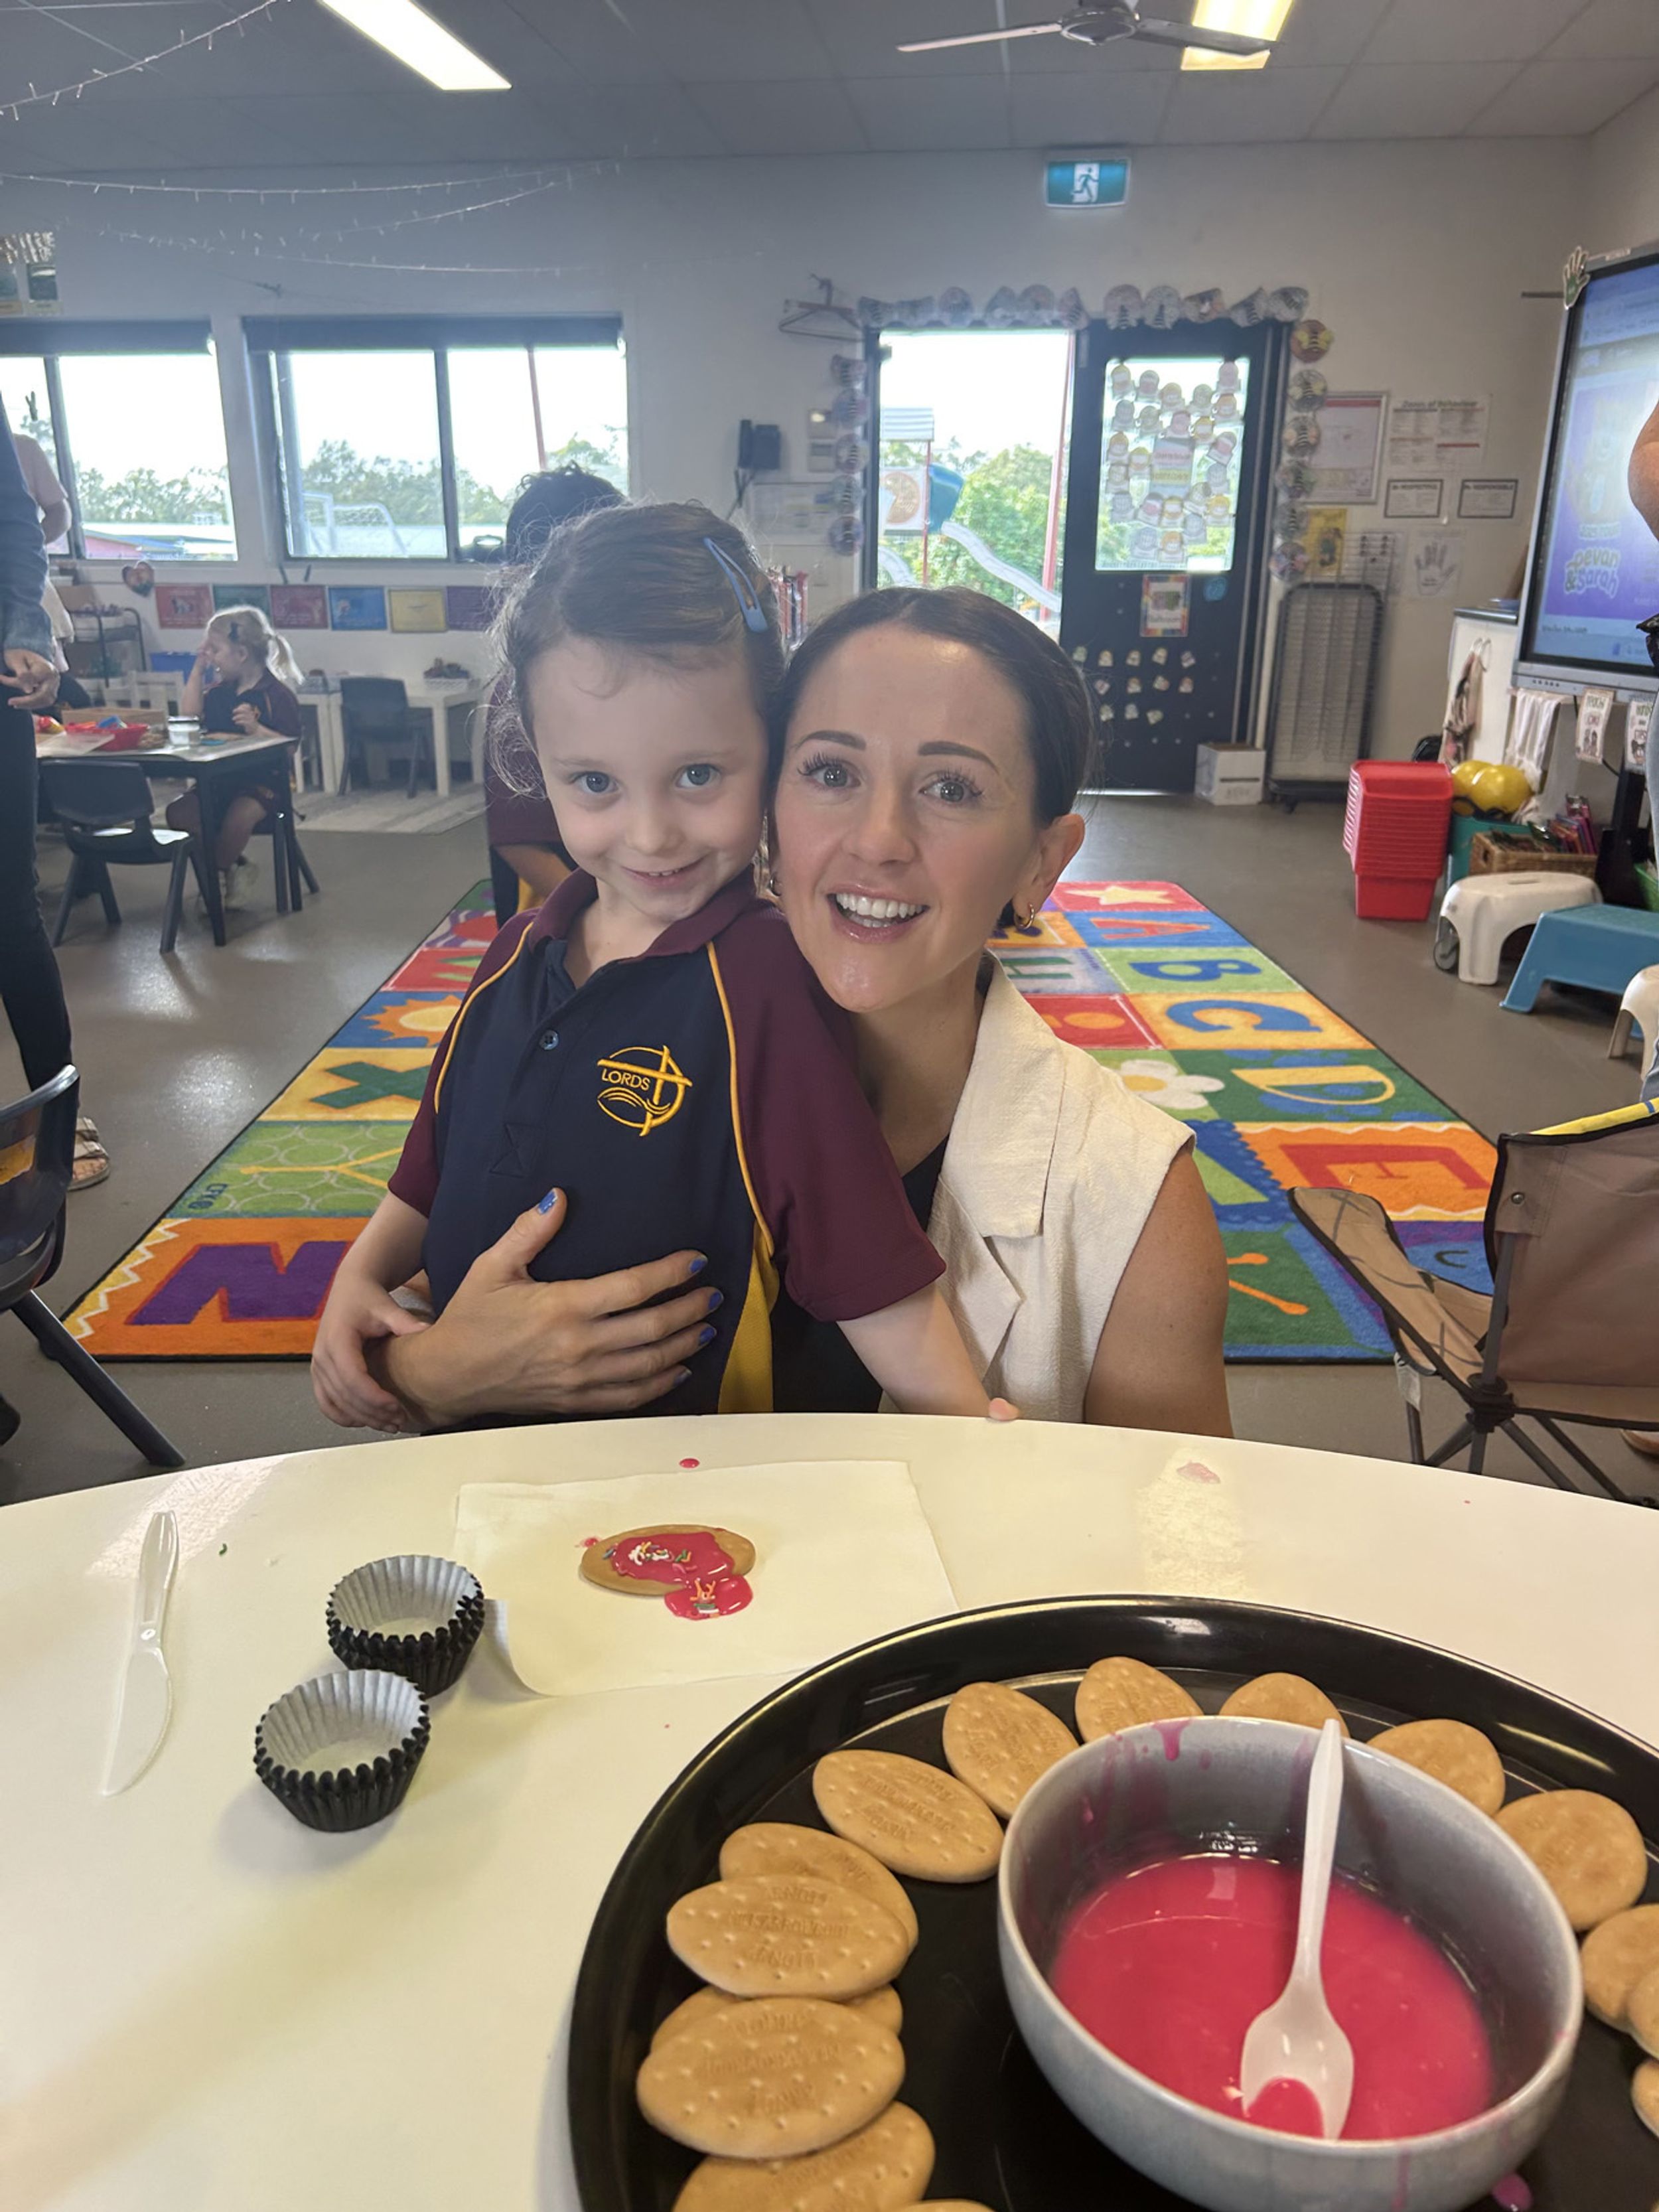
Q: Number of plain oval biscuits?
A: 15